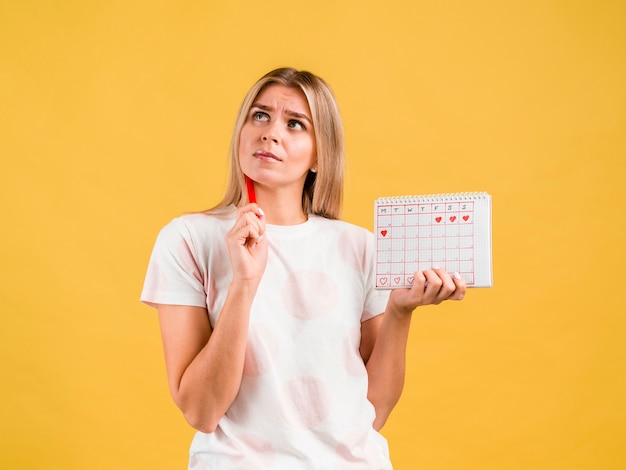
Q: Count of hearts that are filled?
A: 4